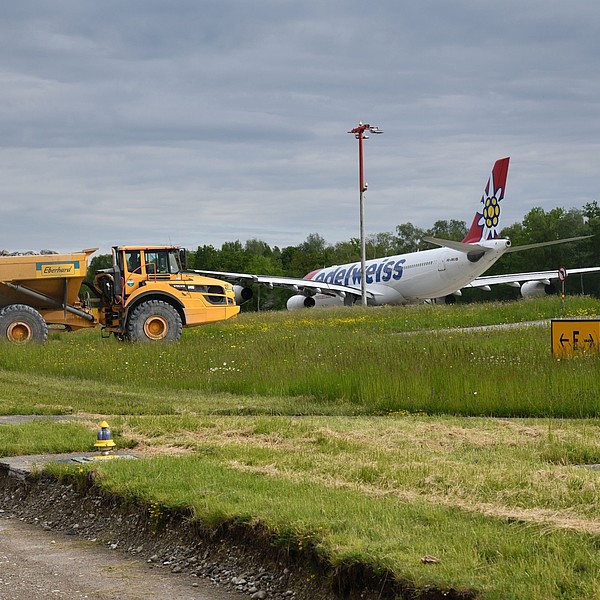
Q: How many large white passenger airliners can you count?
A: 1